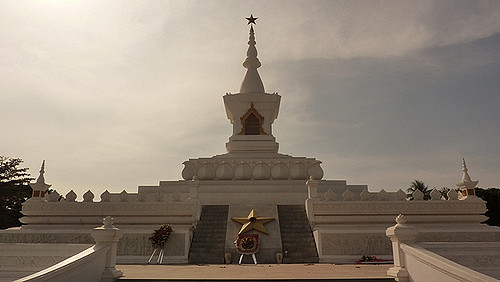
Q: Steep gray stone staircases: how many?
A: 2